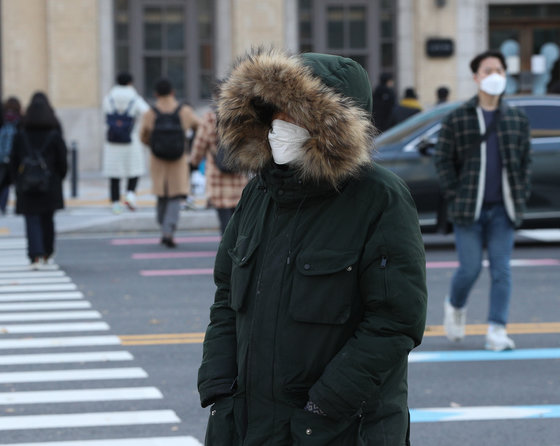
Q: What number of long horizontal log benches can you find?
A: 0